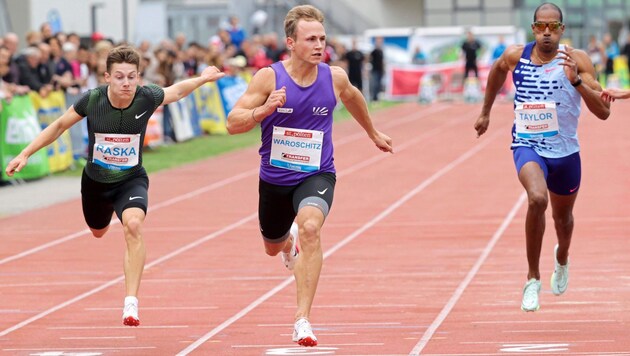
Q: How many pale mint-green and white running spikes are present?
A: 2